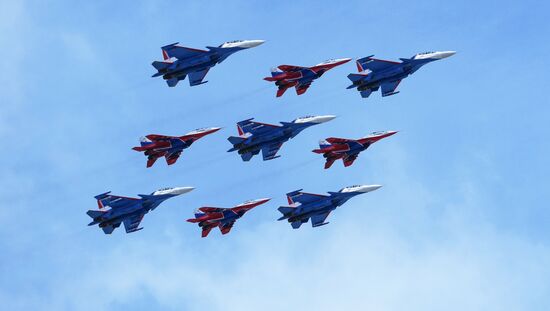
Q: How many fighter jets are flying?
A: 9